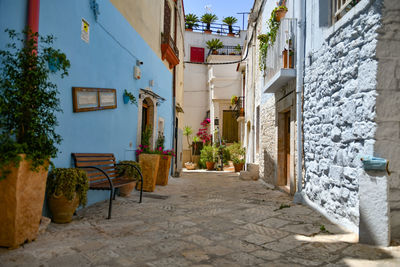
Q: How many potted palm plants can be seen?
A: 4